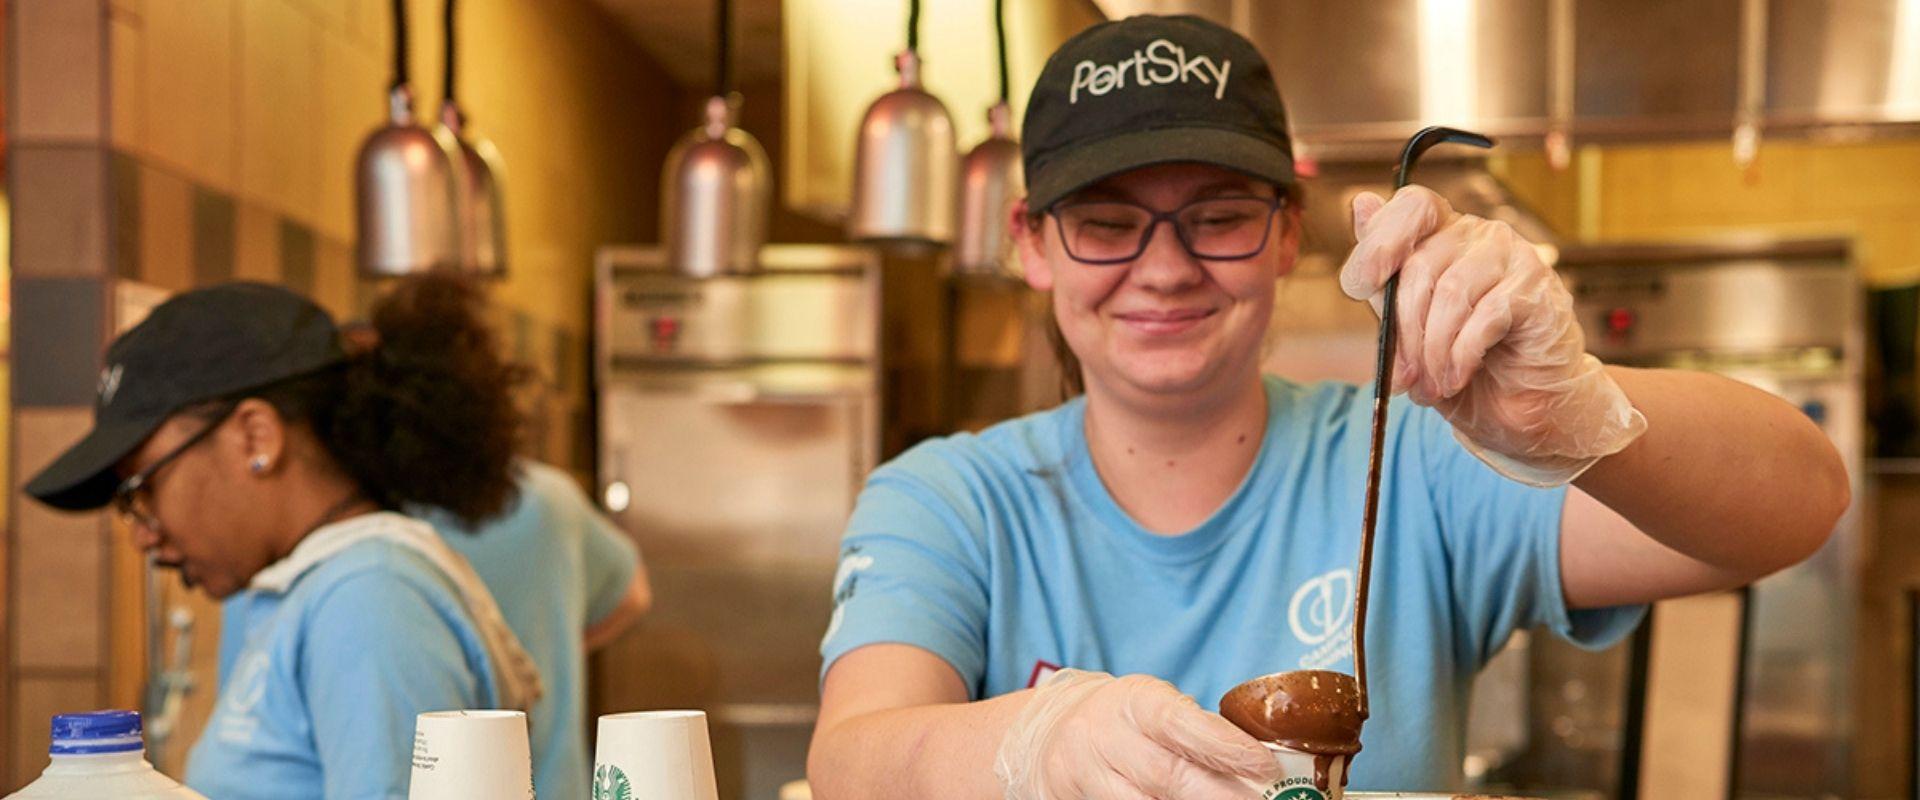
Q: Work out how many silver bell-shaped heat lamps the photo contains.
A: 5